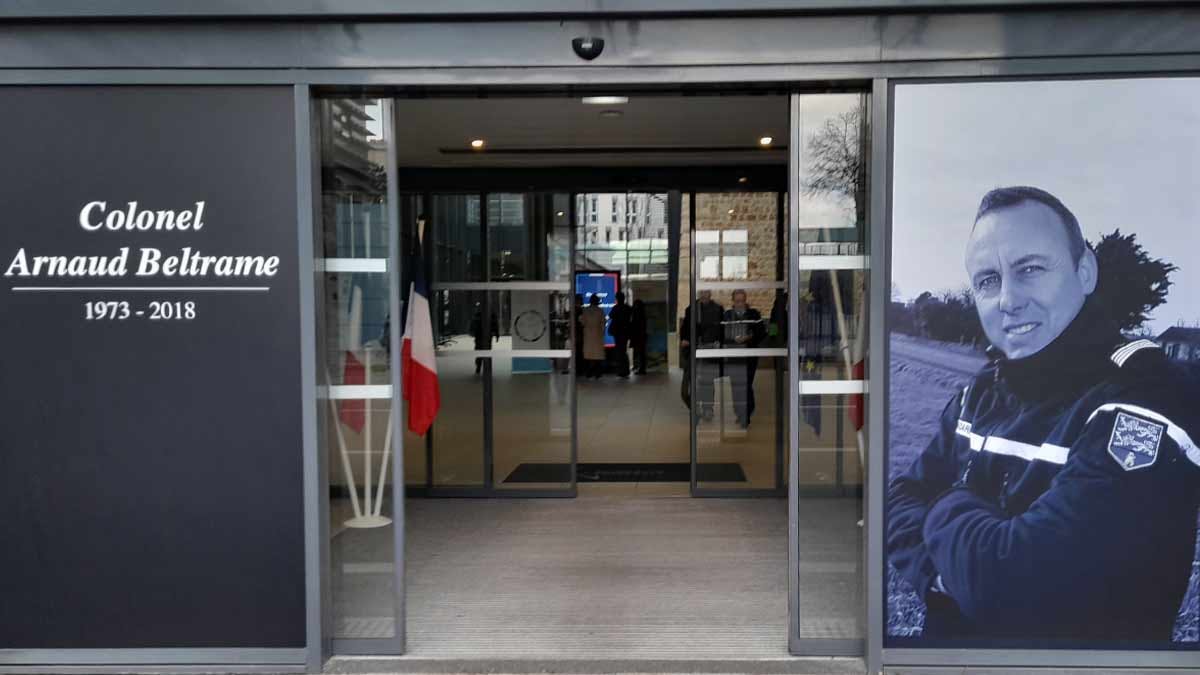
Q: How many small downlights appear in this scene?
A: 2